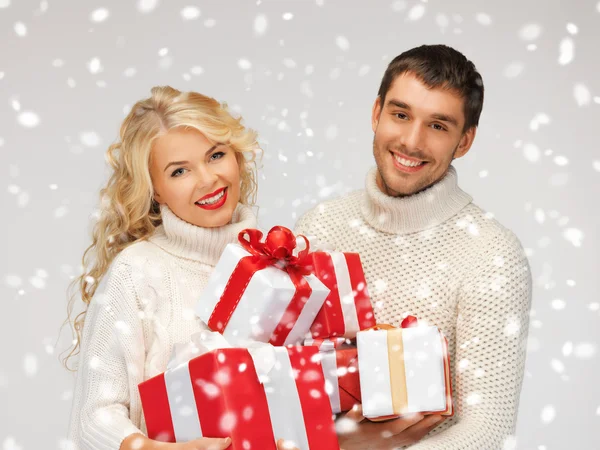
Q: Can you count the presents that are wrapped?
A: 5